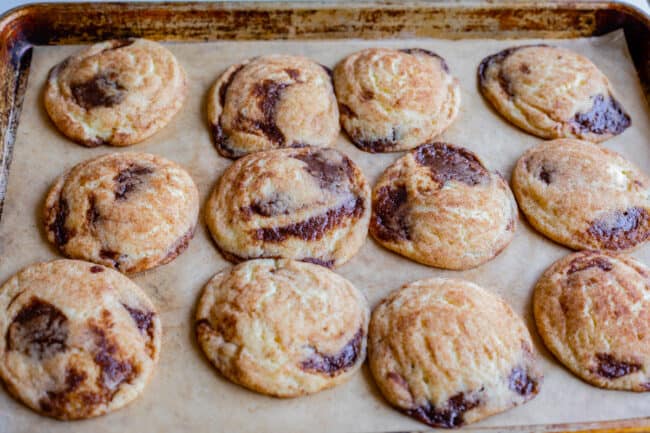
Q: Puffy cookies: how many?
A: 12